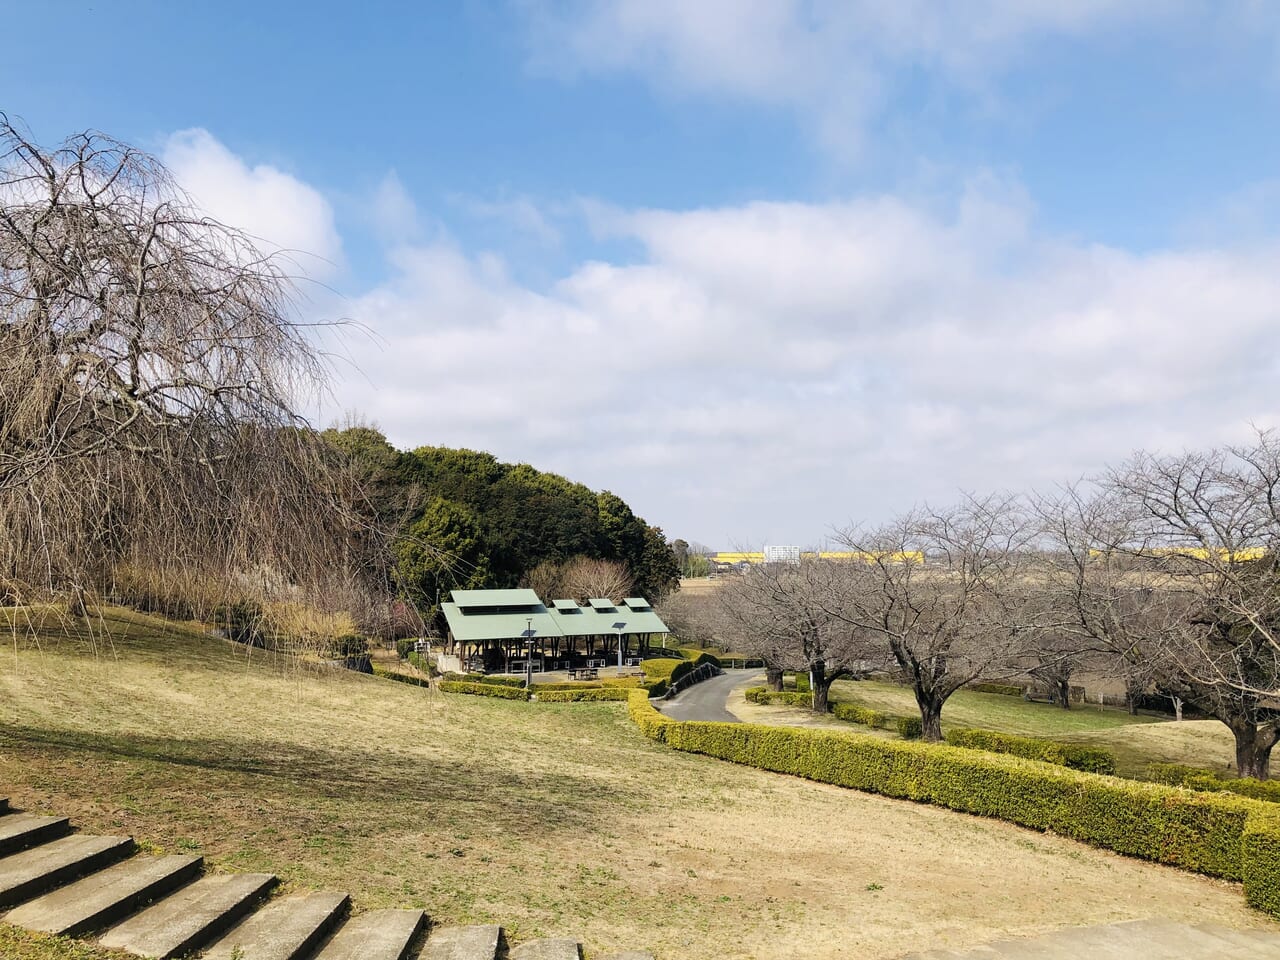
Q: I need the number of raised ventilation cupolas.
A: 4